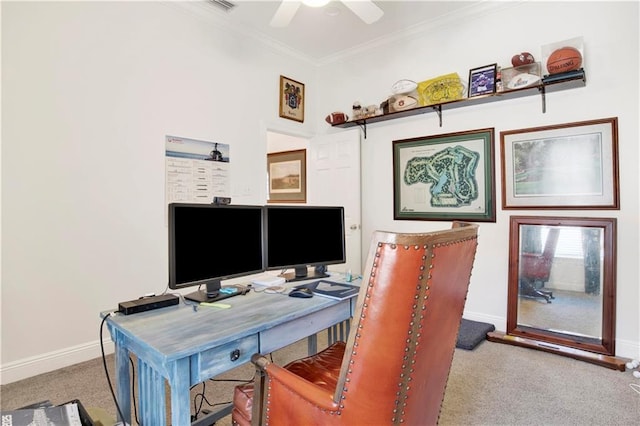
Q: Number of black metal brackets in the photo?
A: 3